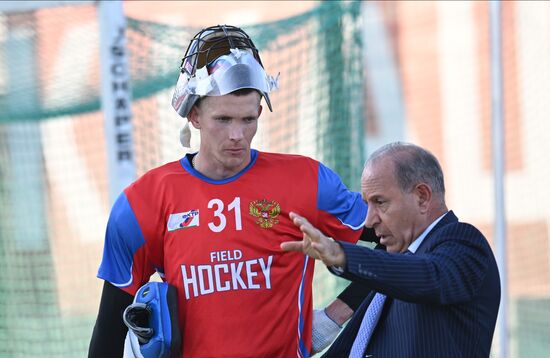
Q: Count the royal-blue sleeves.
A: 2